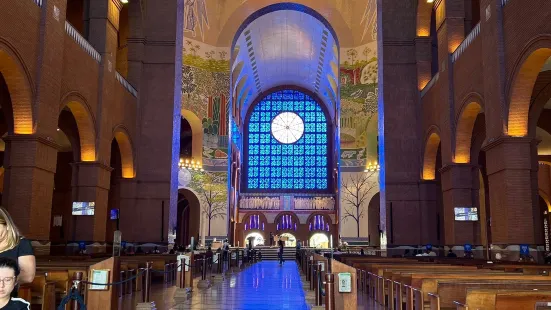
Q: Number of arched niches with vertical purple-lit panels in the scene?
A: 3